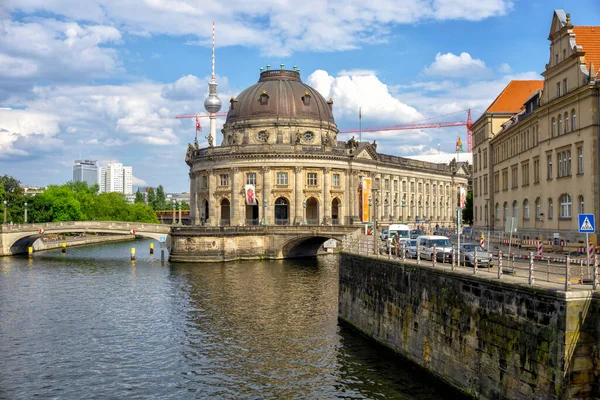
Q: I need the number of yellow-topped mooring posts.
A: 4